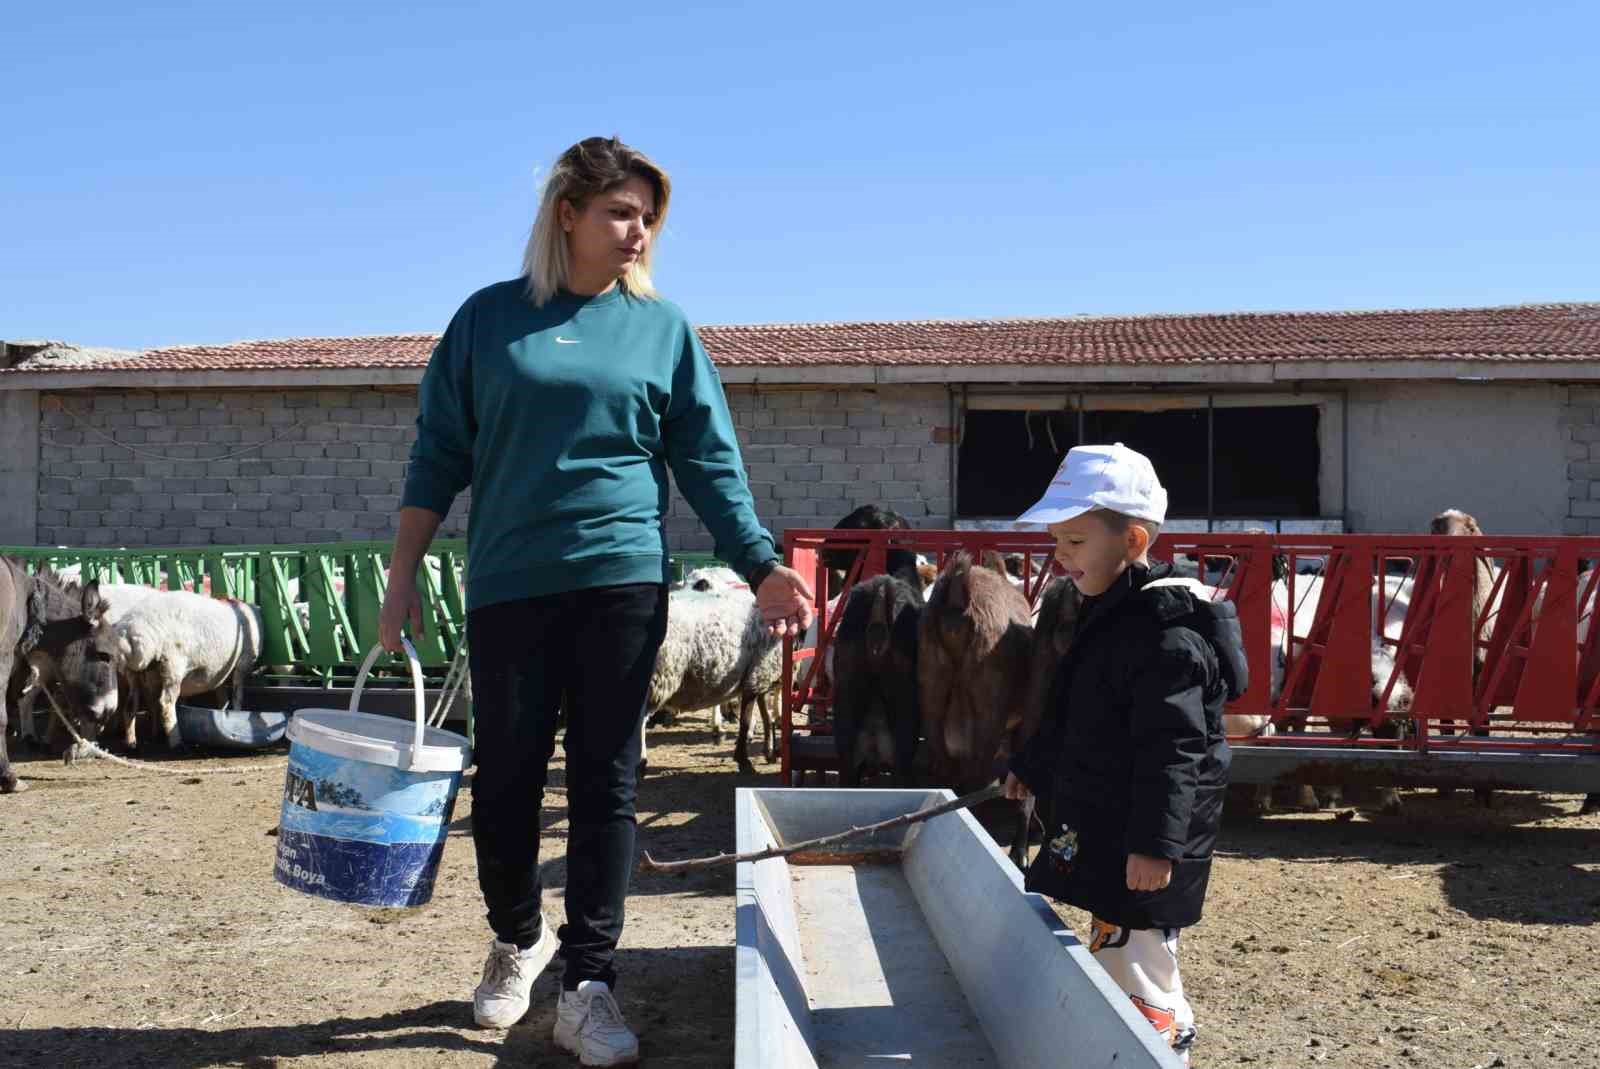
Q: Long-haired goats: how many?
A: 3